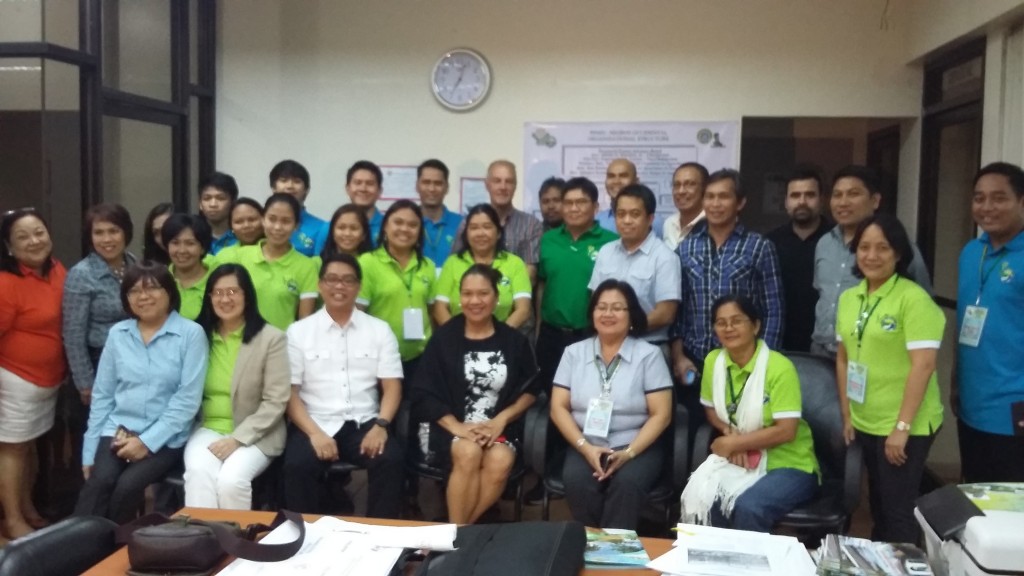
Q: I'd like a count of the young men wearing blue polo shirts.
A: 5